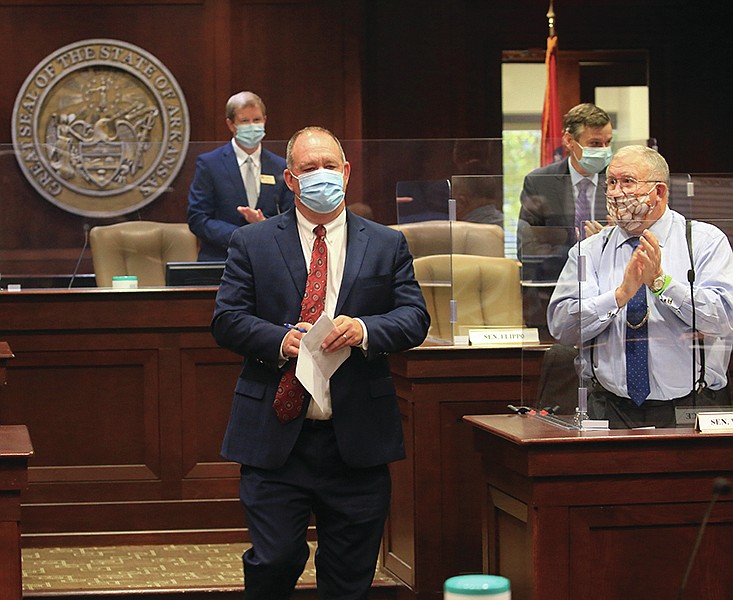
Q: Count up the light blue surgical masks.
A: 3